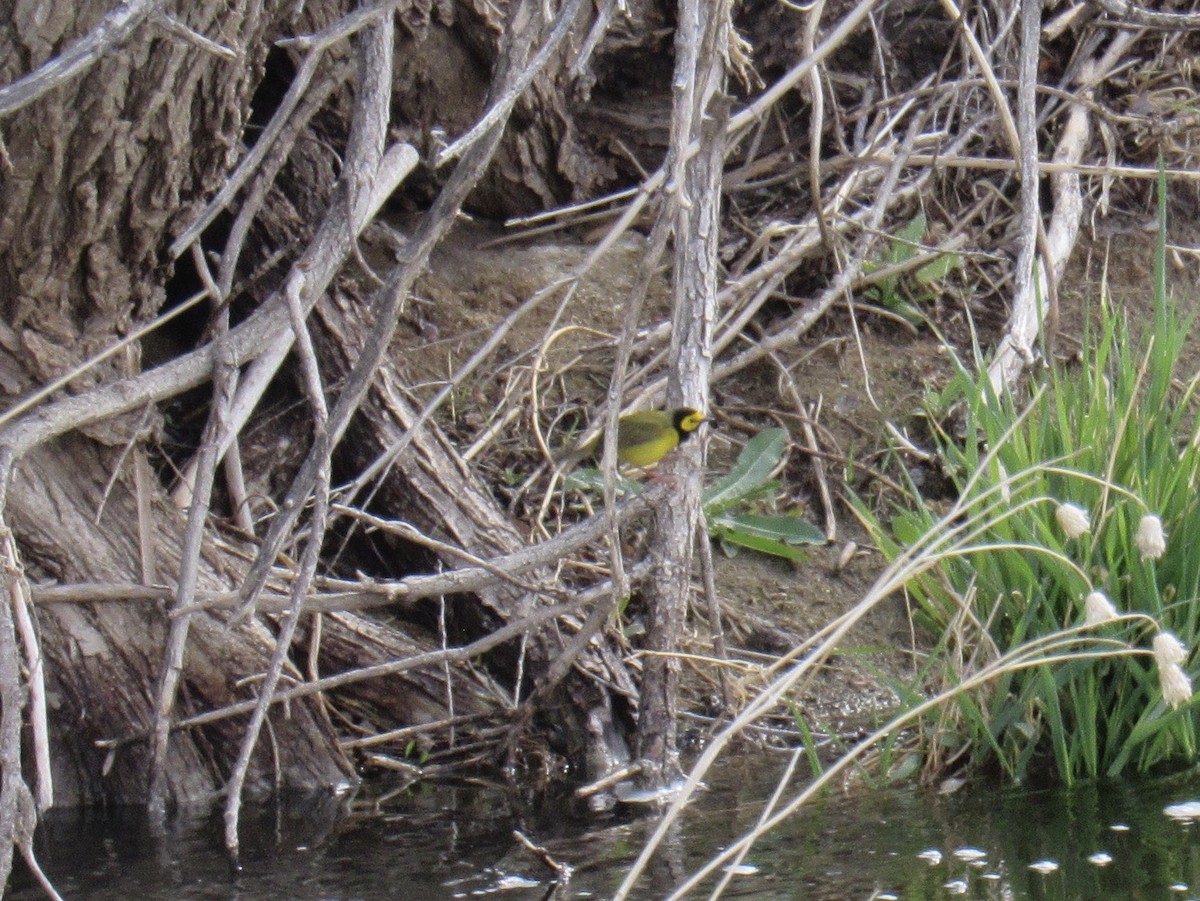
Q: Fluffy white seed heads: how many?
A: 5